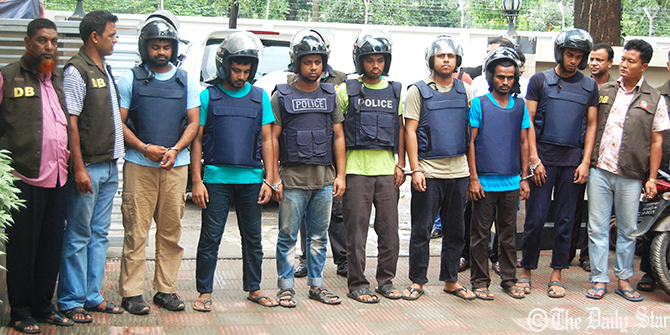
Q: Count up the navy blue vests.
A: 7